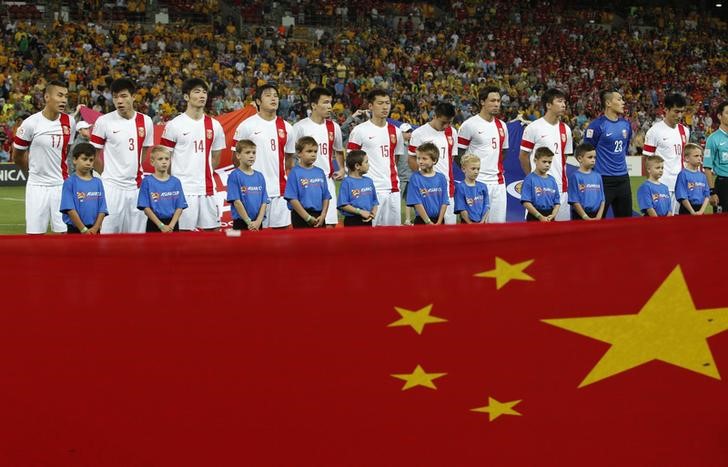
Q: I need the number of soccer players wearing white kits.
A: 10